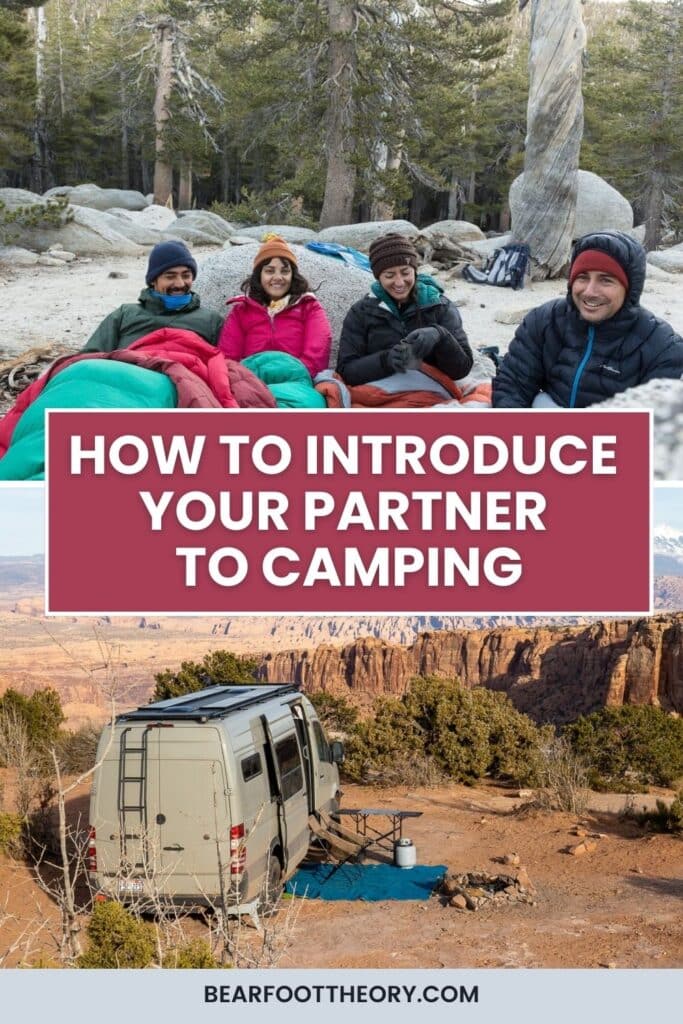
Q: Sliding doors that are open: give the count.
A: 1